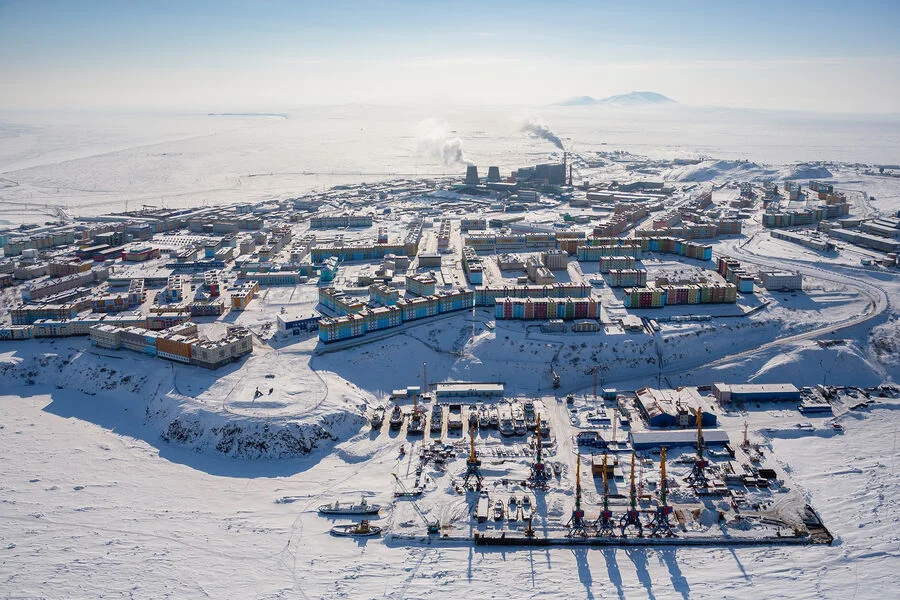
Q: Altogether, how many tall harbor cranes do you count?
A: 7